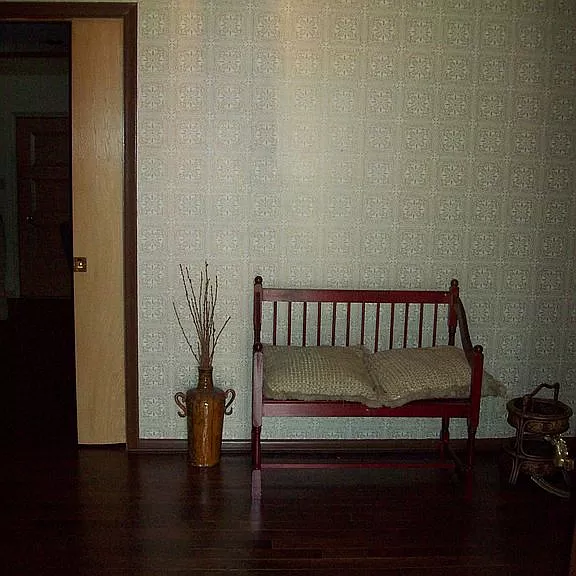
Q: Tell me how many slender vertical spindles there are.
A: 12